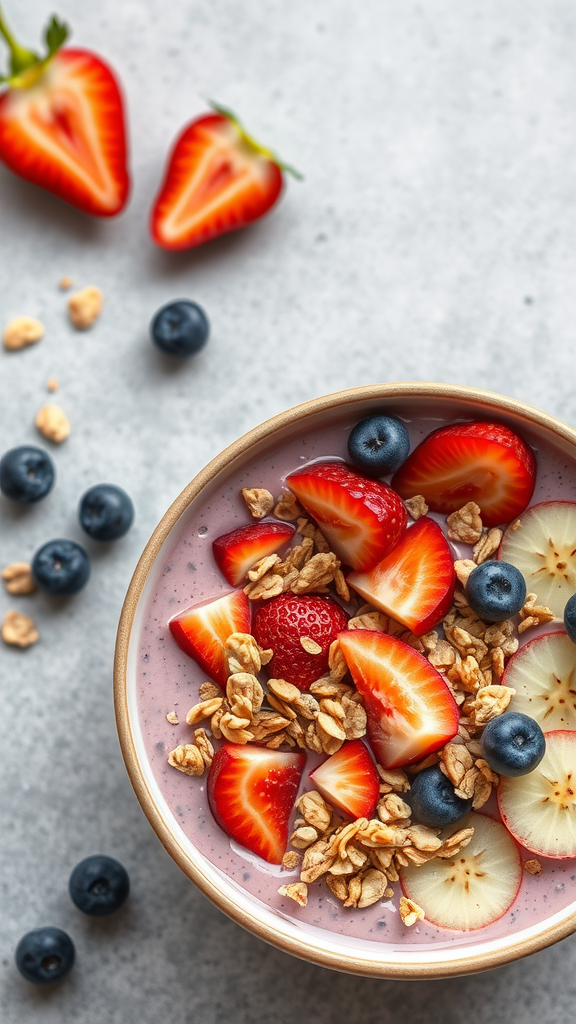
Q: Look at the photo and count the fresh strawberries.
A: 11